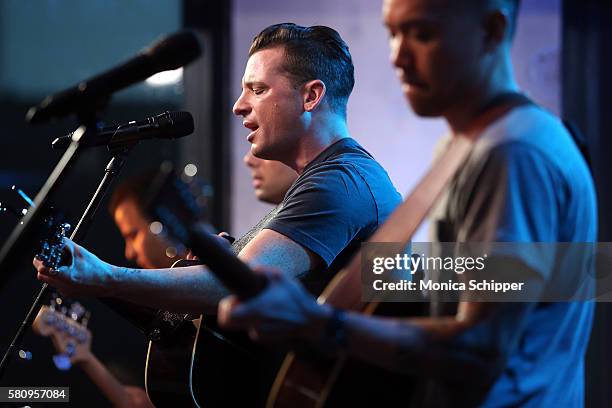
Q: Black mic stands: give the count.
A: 2